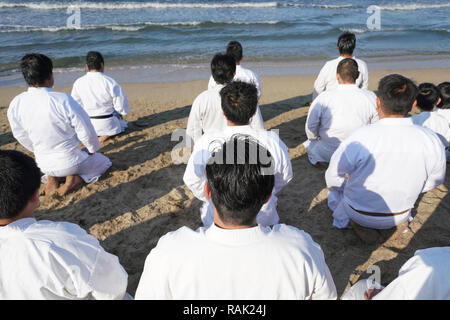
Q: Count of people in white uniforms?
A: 13